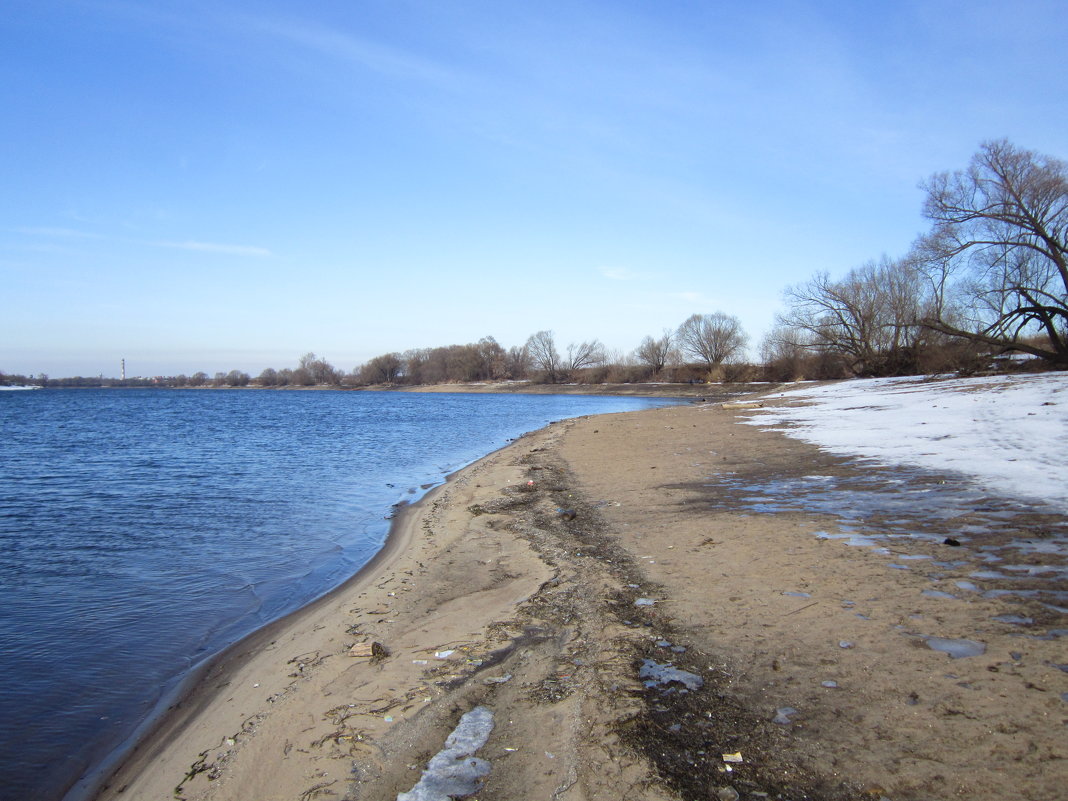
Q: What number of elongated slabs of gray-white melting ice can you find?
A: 1